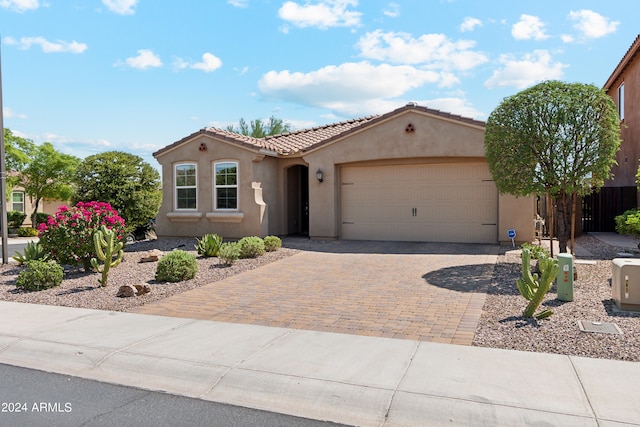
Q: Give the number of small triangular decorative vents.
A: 2